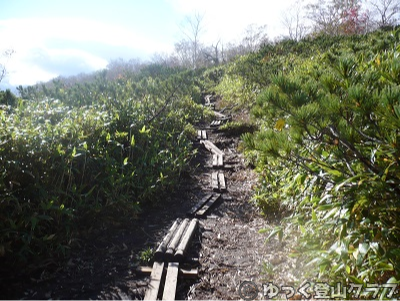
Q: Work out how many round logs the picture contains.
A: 3